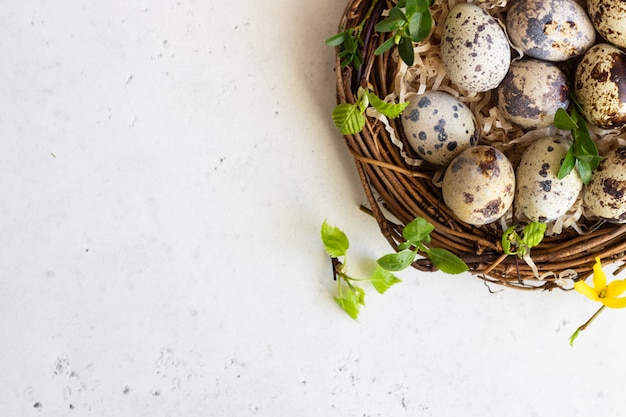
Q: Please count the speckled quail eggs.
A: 9